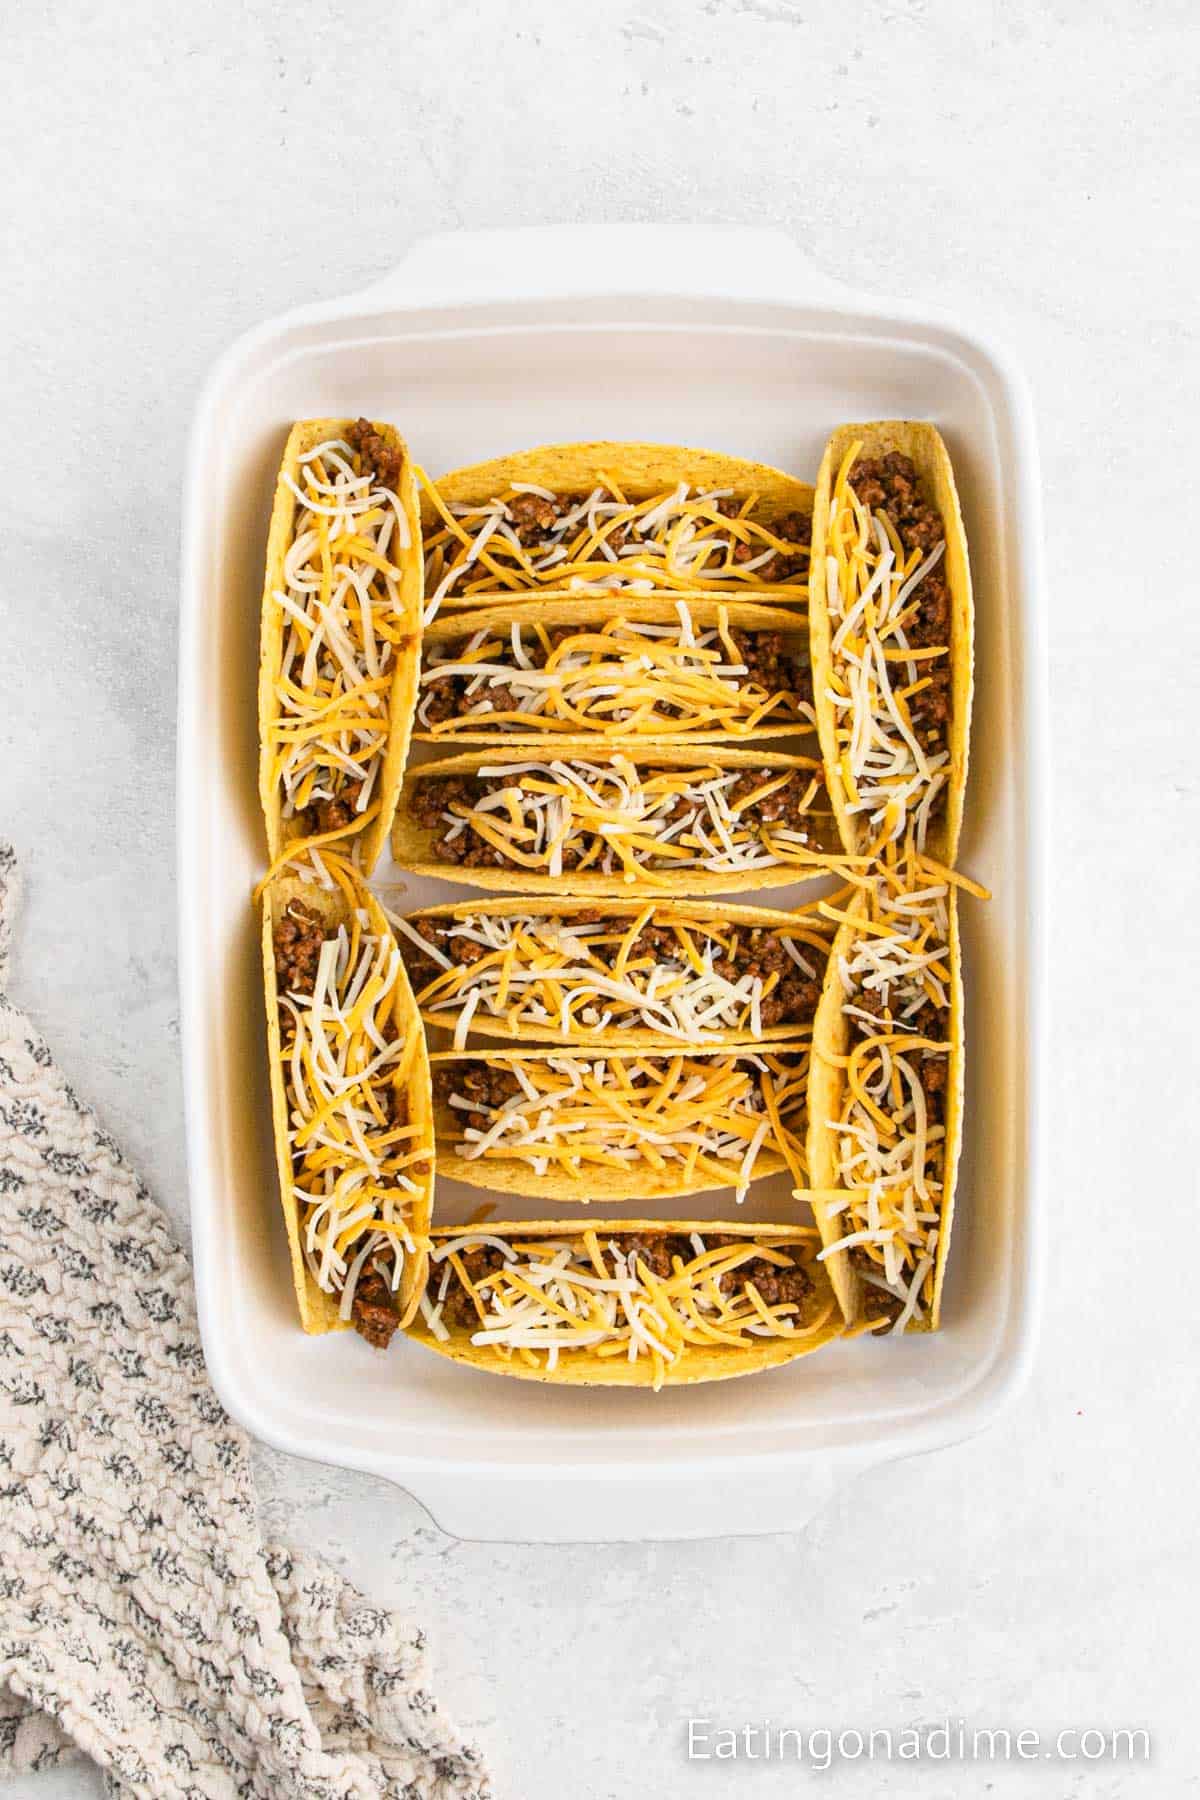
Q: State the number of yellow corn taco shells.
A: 10